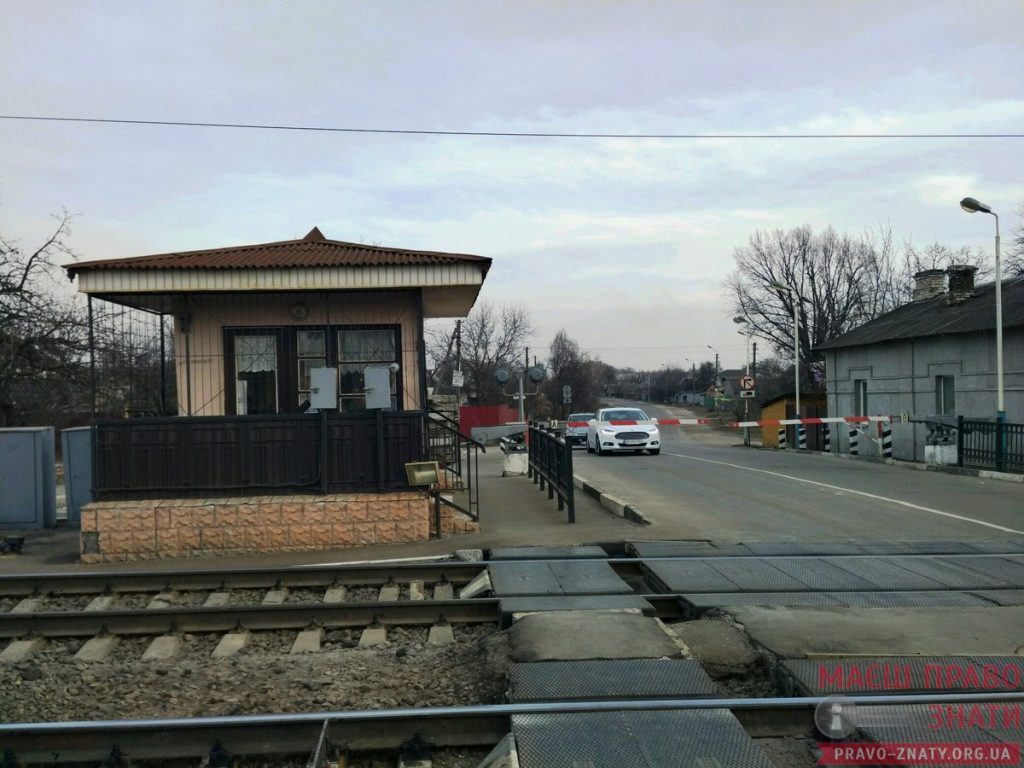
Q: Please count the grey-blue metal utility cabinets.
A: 2